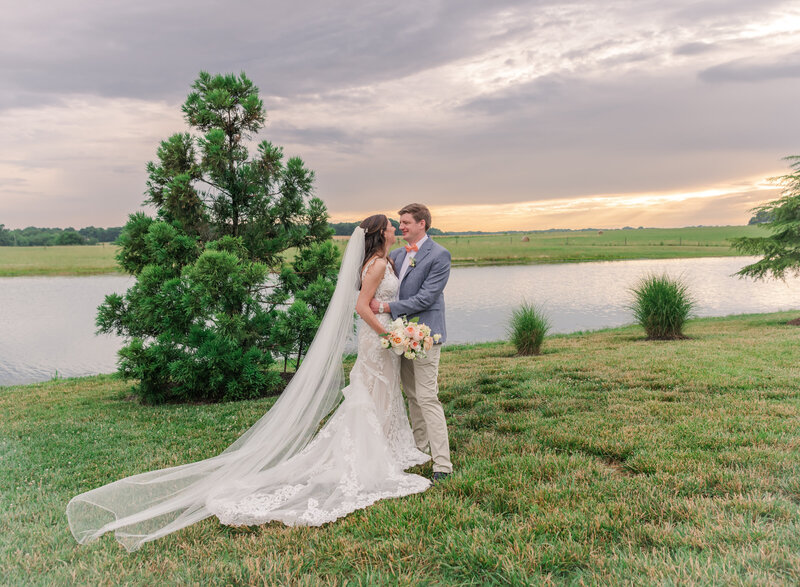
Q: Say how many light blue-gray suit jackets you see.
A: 1